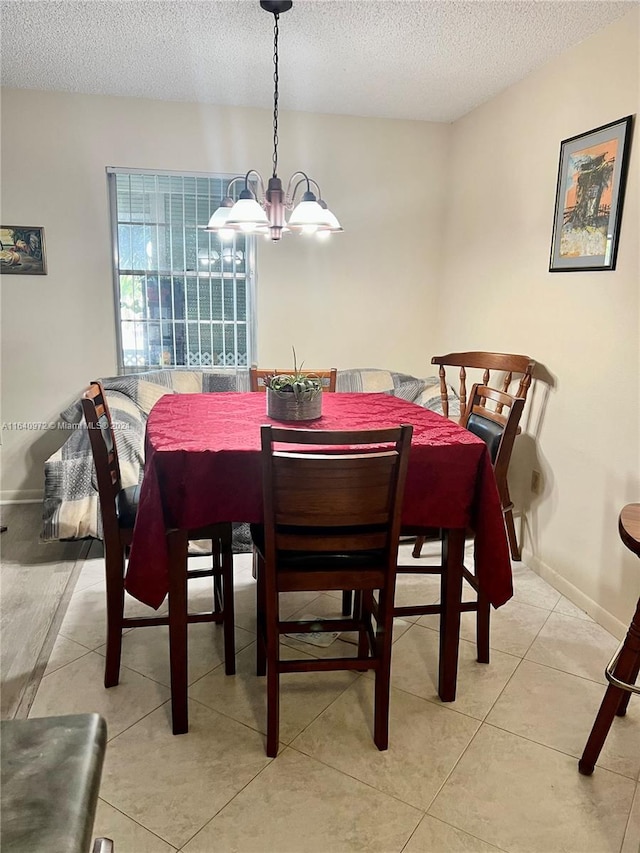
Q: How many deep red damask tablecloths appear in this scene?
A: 1